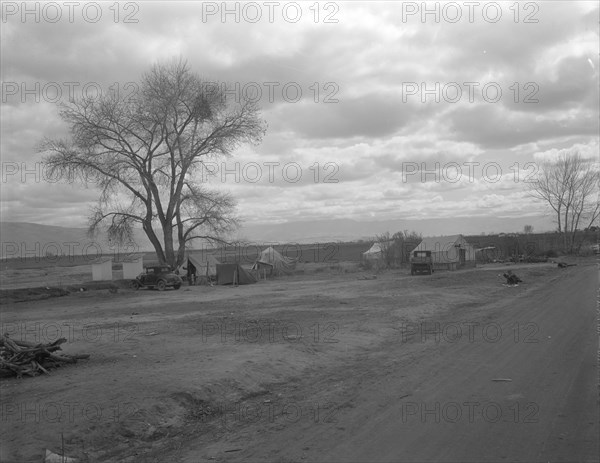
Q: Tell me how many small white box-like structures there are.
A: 2